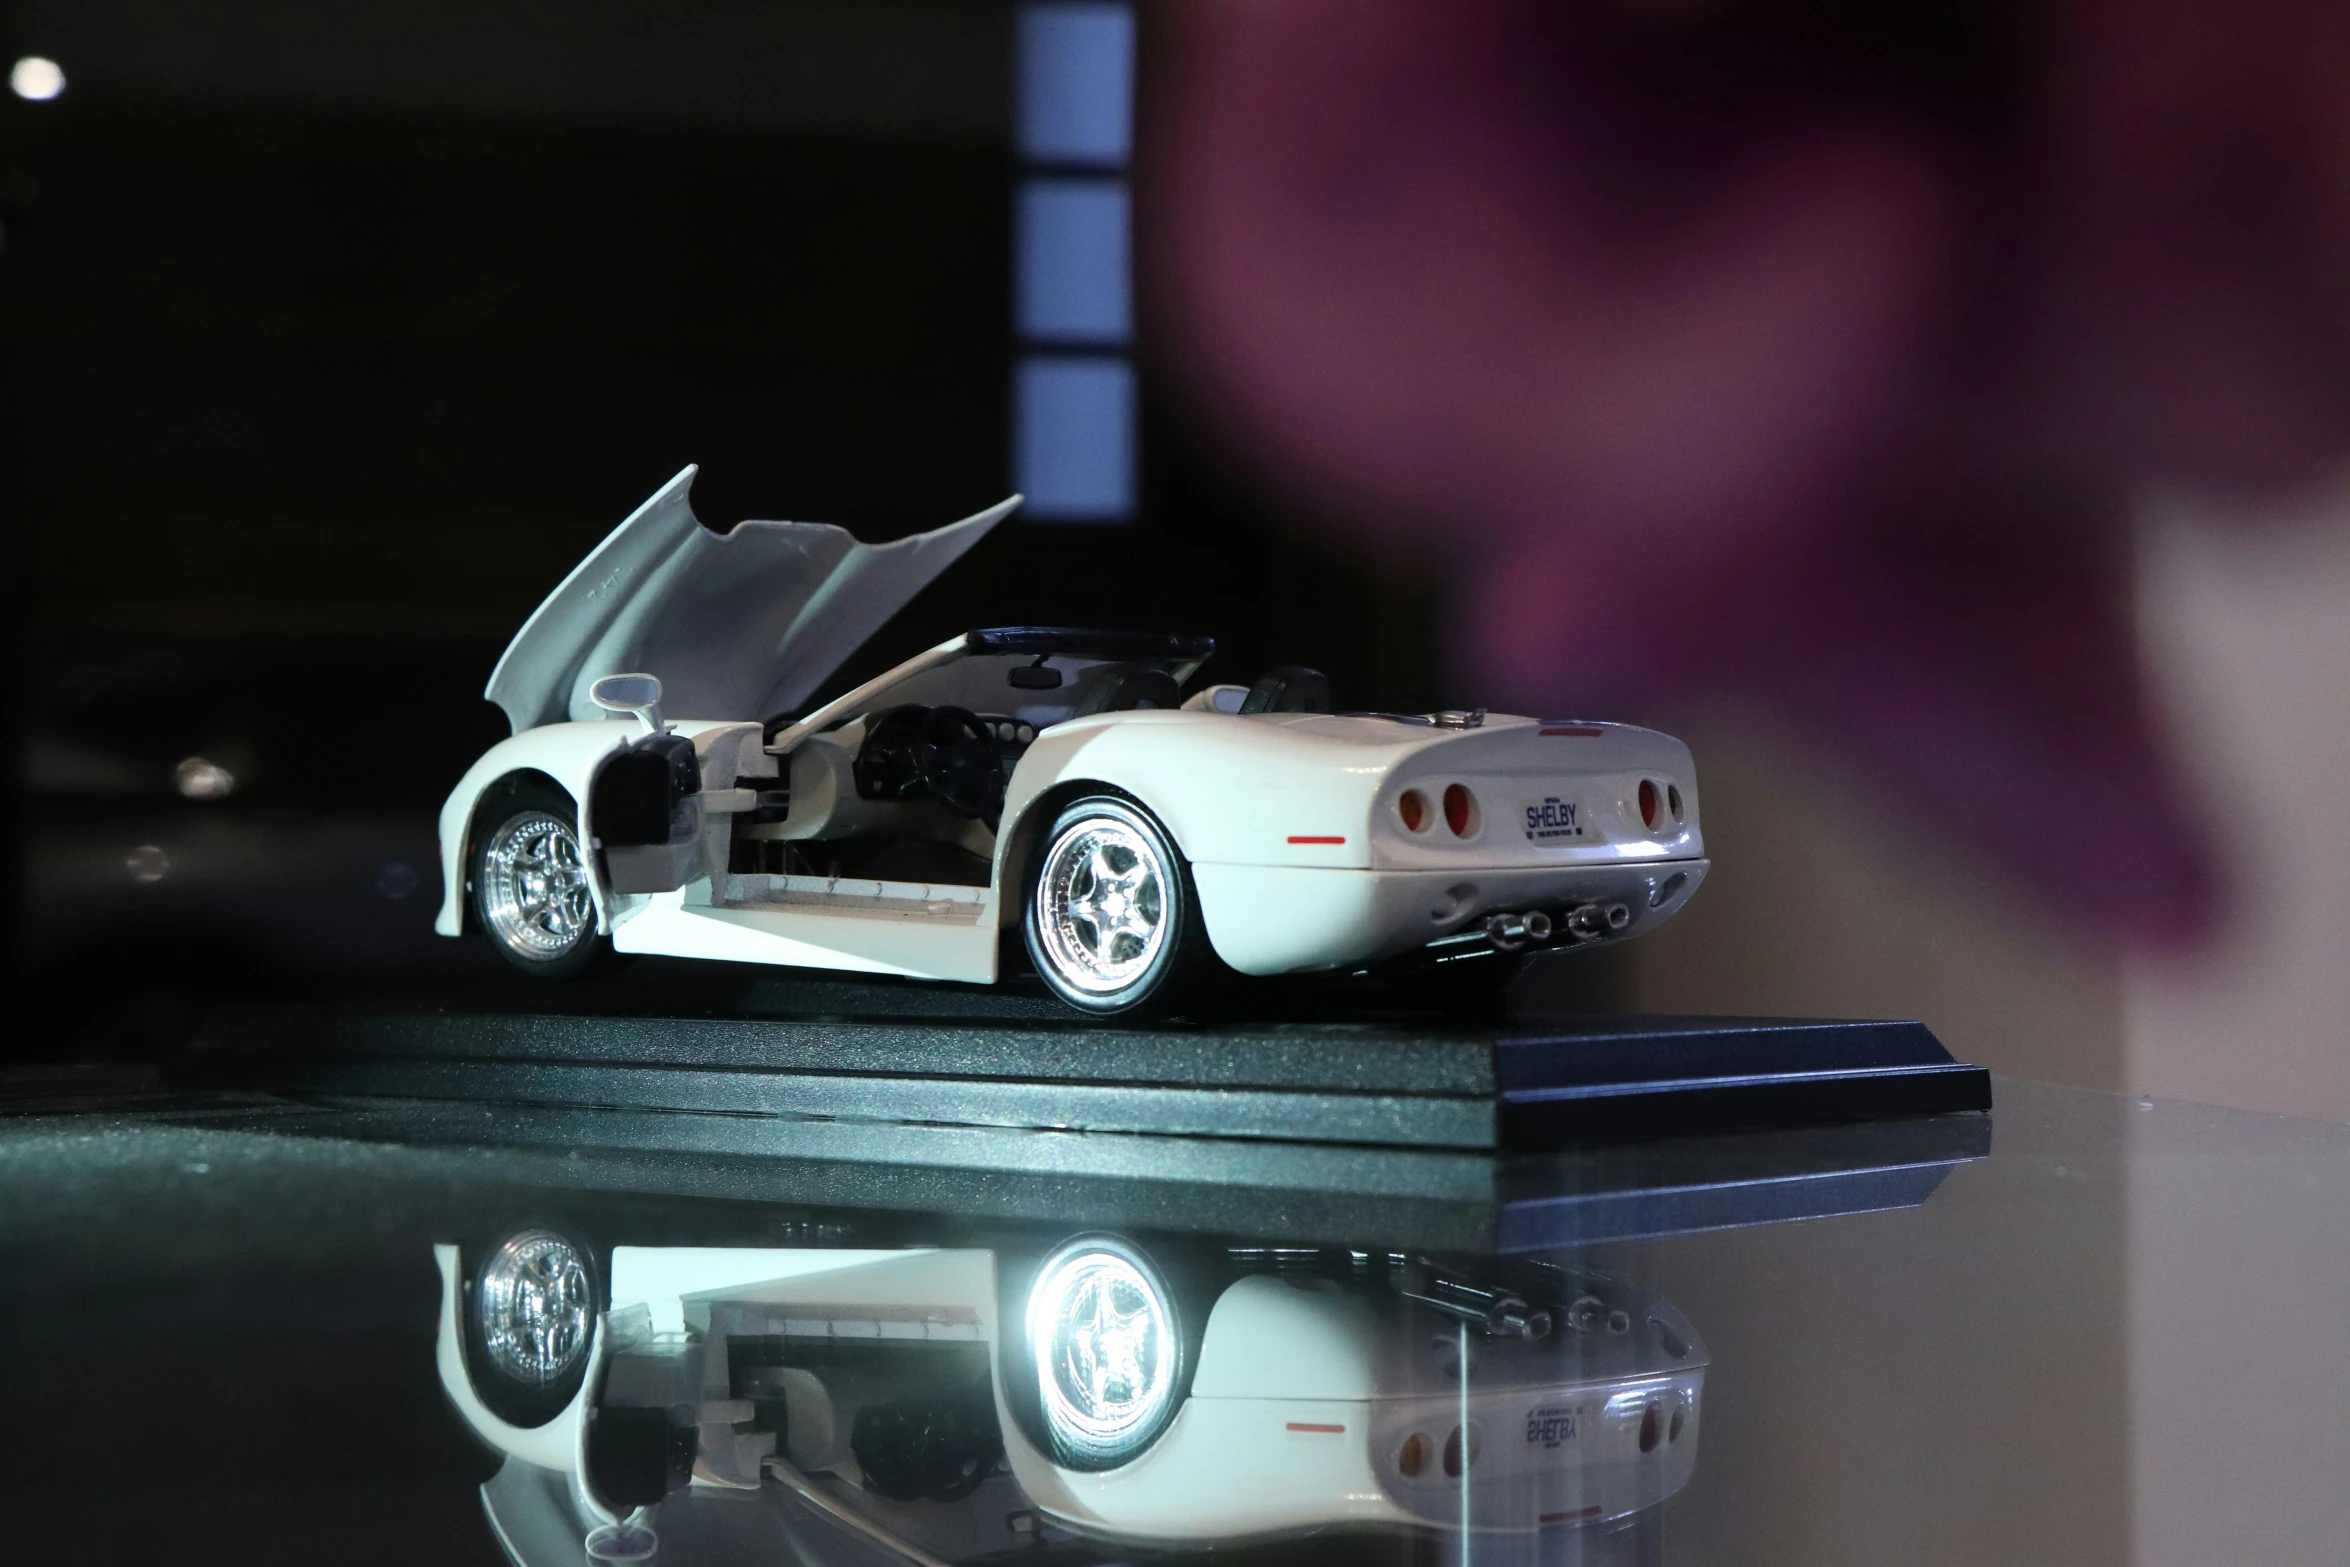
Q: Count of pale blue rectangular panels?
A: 3